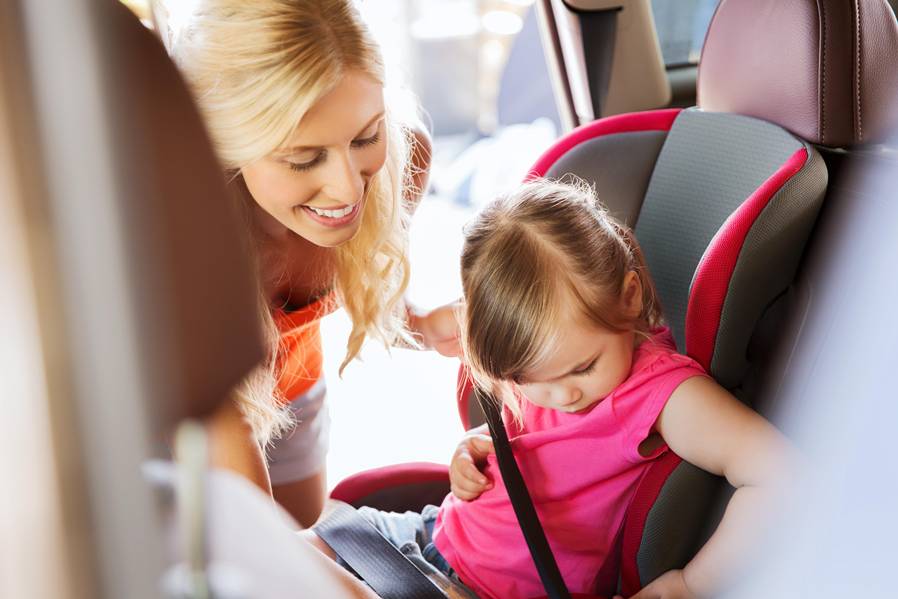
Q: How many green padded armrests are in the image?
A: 0